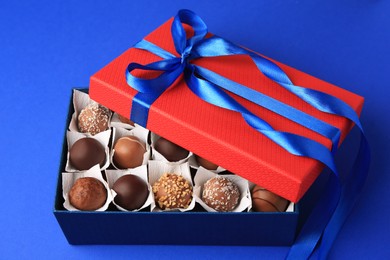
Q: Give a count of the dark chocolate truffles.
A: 3